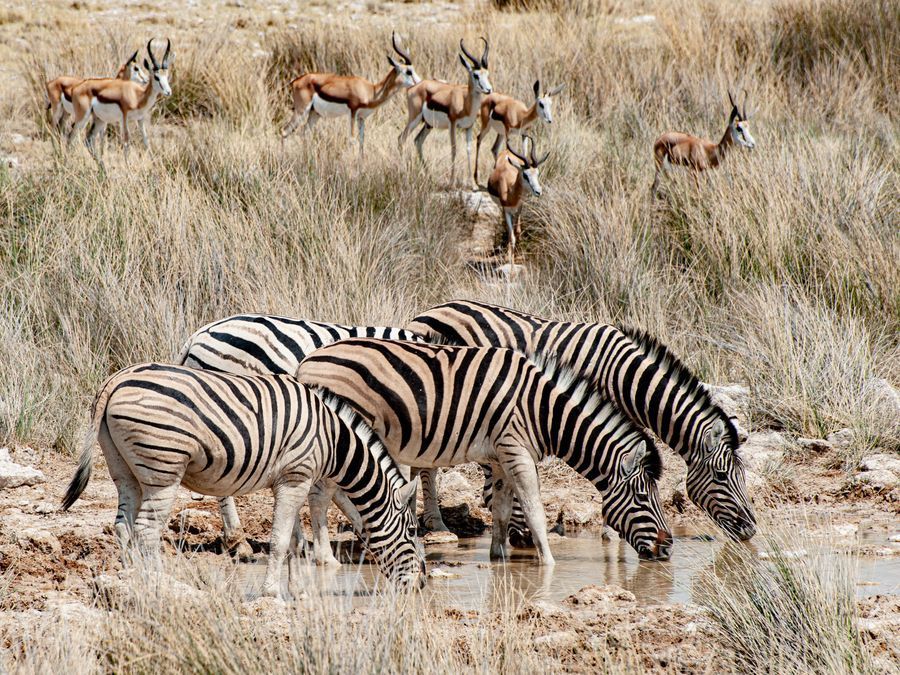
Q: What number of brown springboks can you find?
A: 7